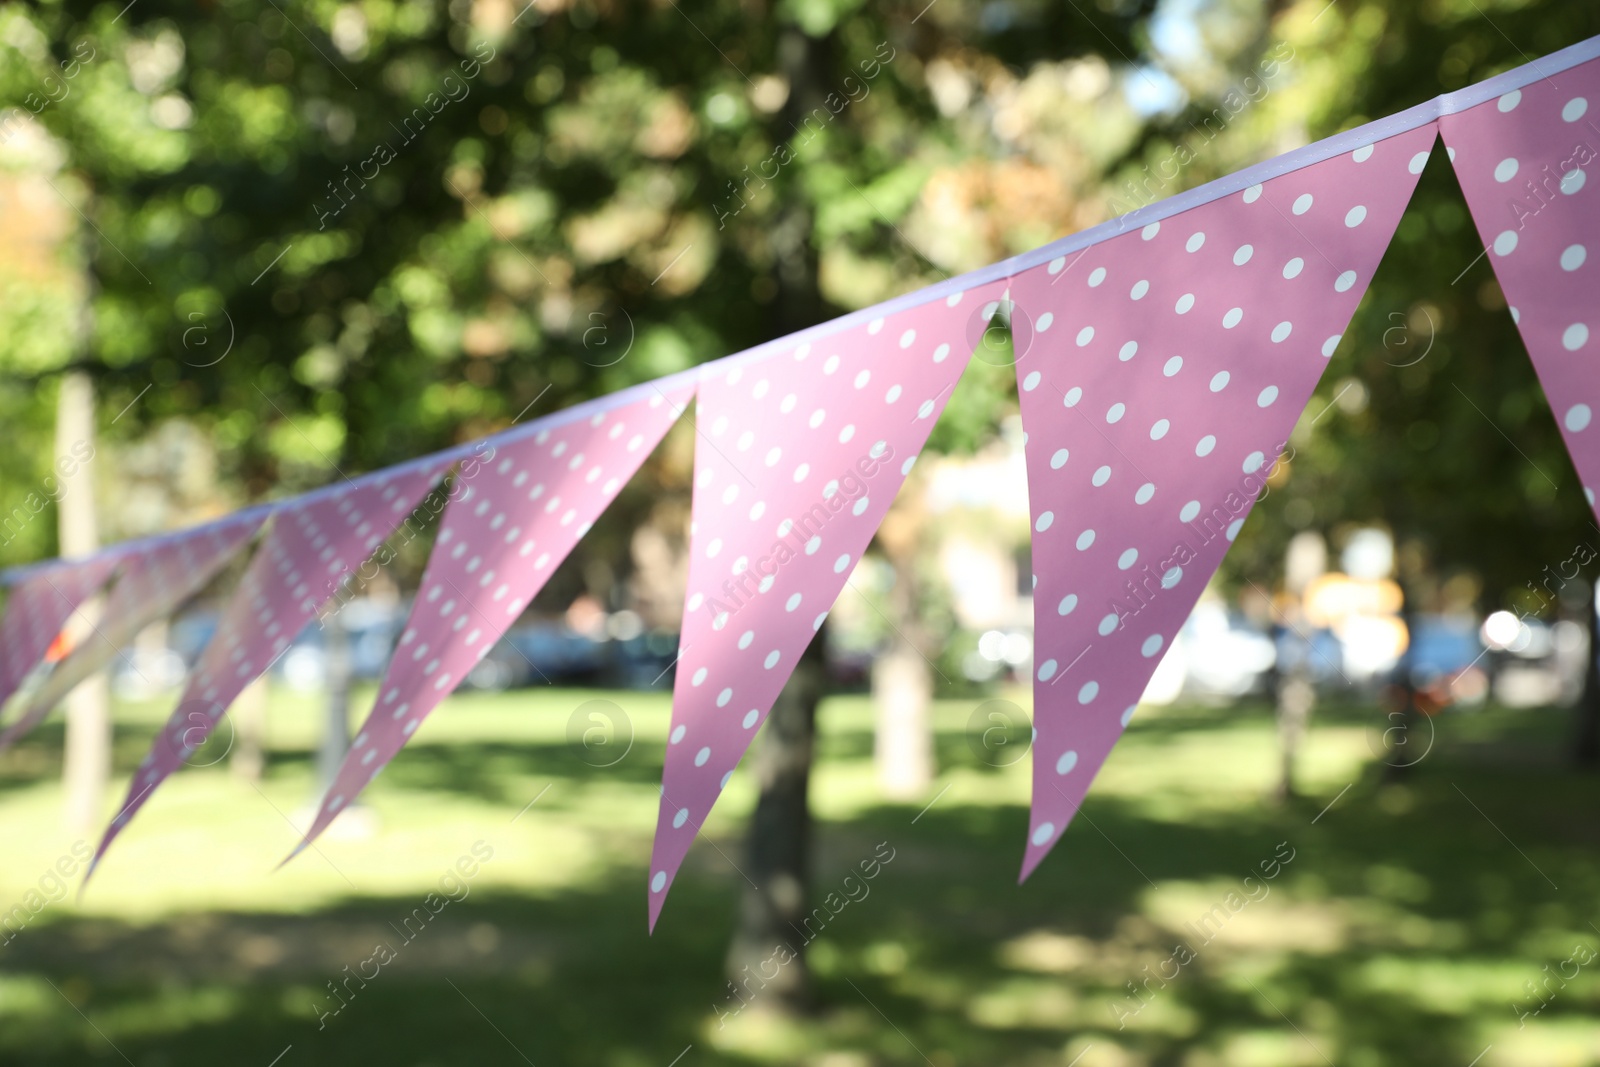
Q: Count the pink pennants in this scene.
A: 7